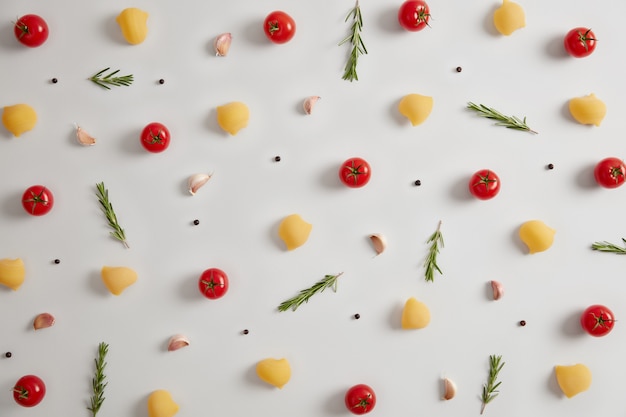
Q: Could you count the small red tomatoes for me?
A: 13